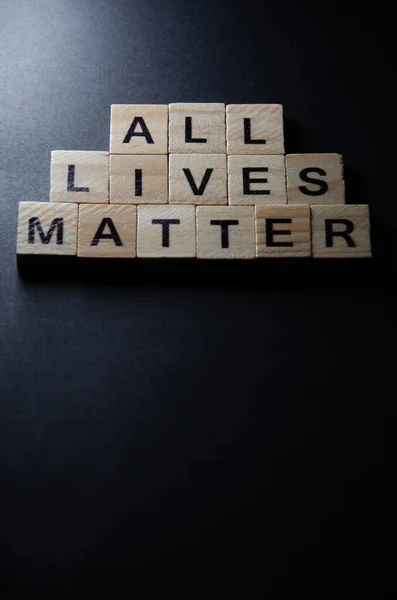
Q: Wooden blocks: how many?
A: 14